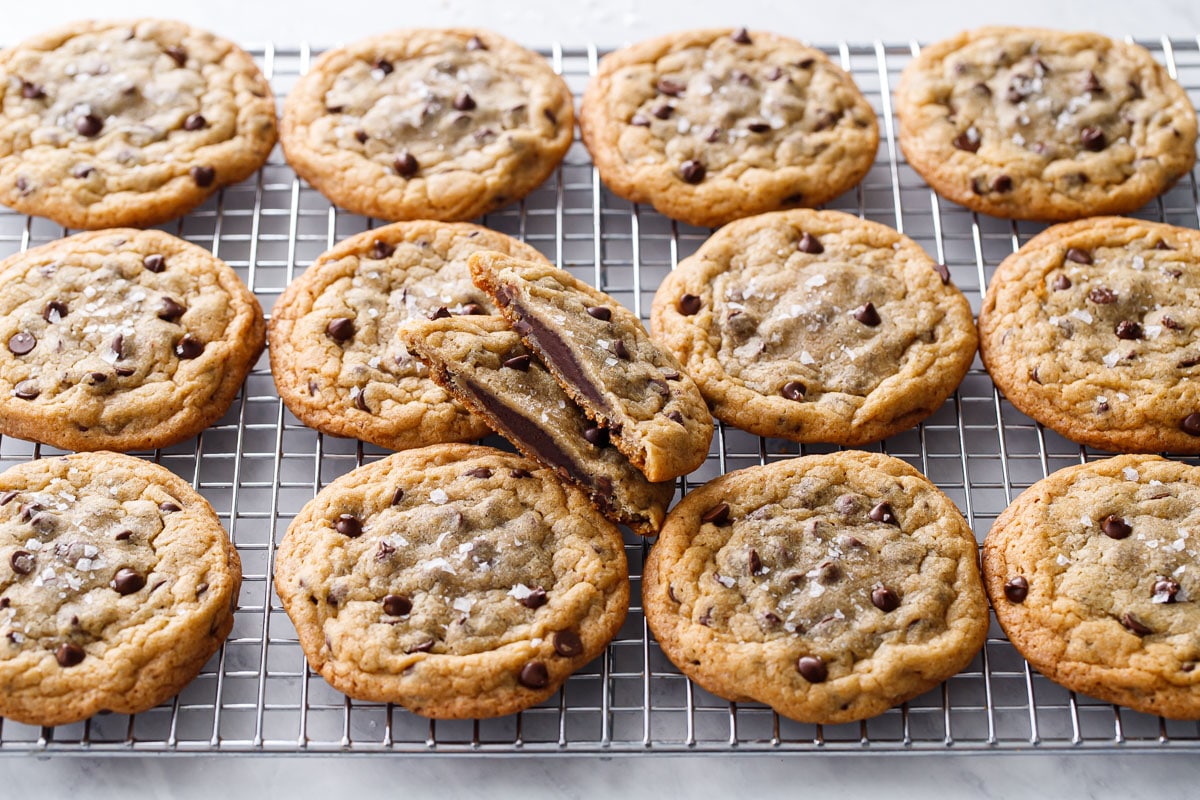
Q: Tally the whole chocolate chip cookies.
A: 12